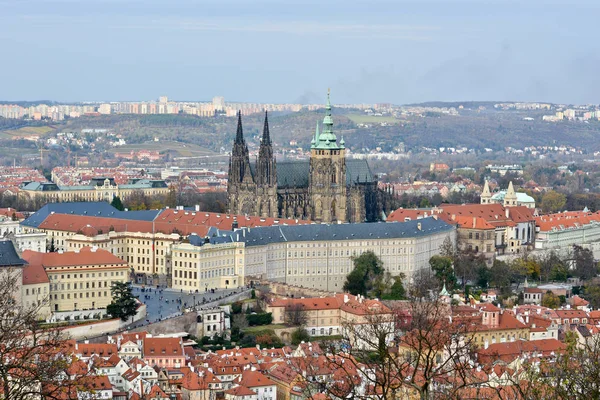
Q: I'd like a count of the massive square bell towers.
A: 1